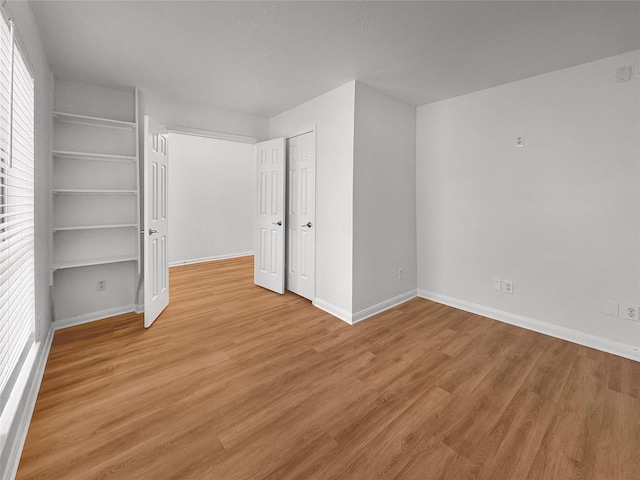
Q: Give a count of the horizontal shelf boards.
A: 5